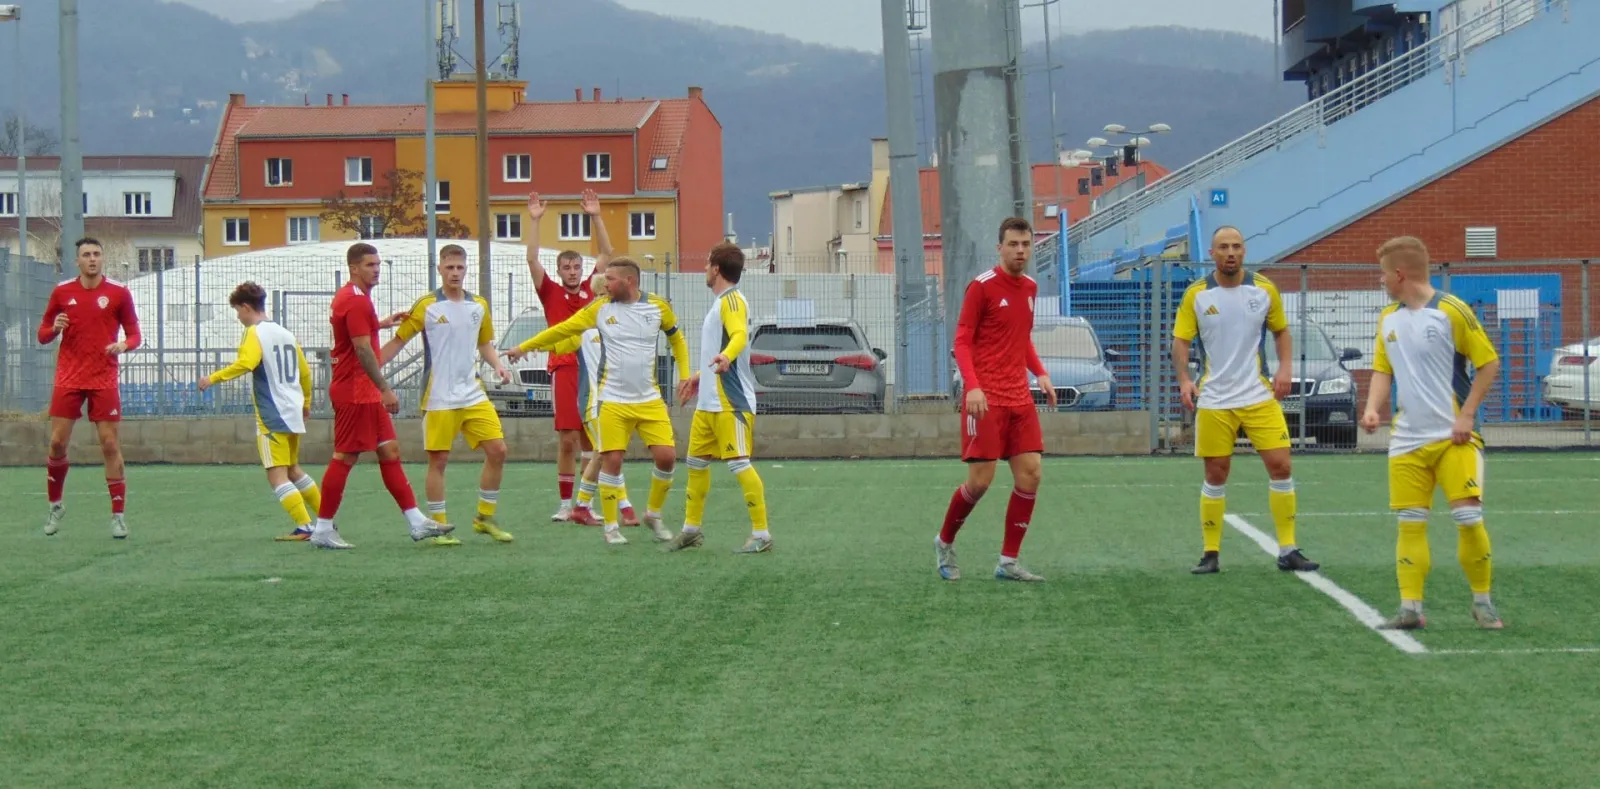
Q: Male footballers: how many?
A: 11